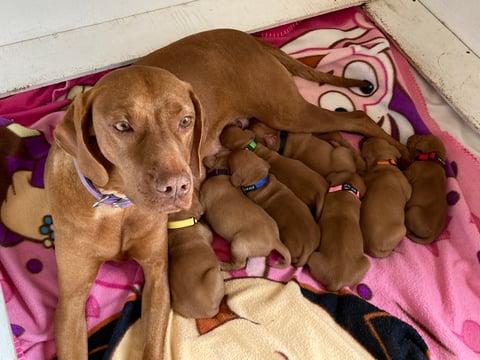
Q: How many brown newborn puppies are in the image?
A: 8